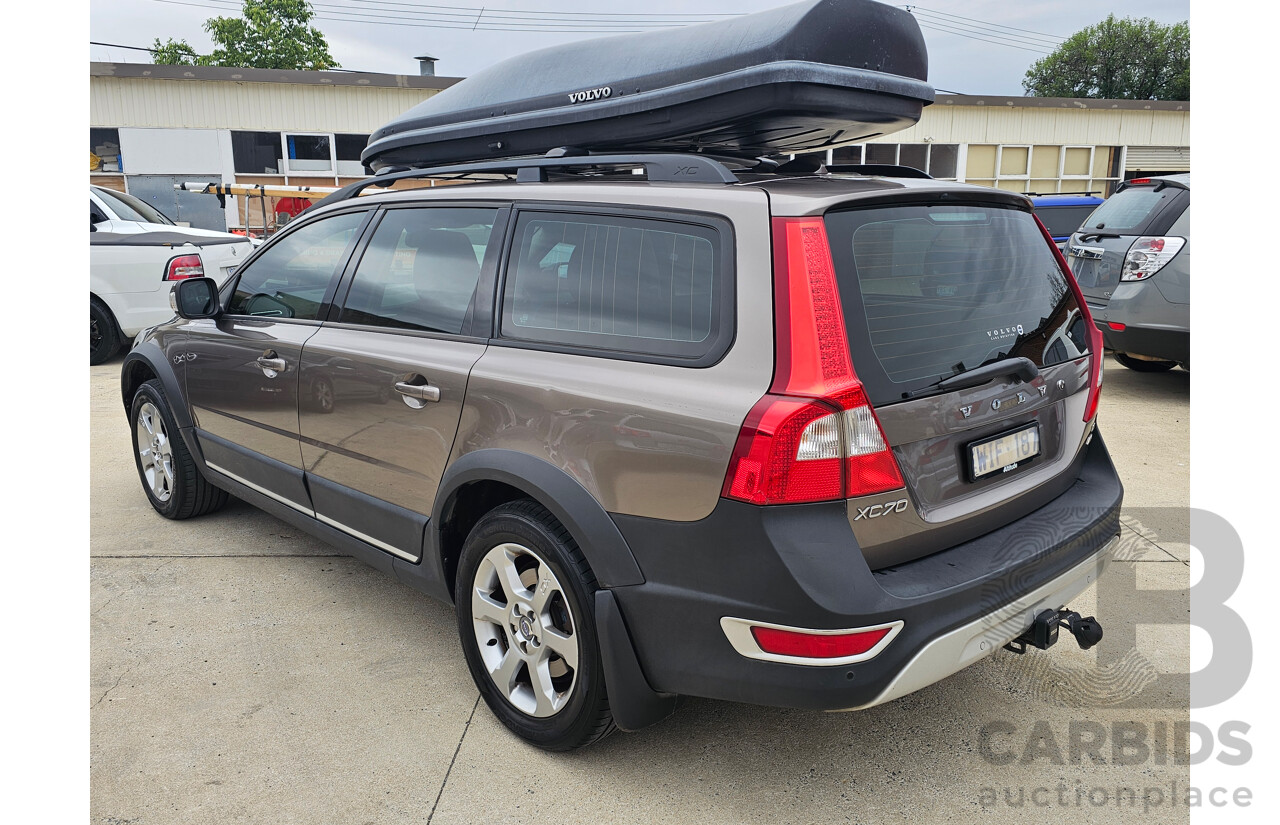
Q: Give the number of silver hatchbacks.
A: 1